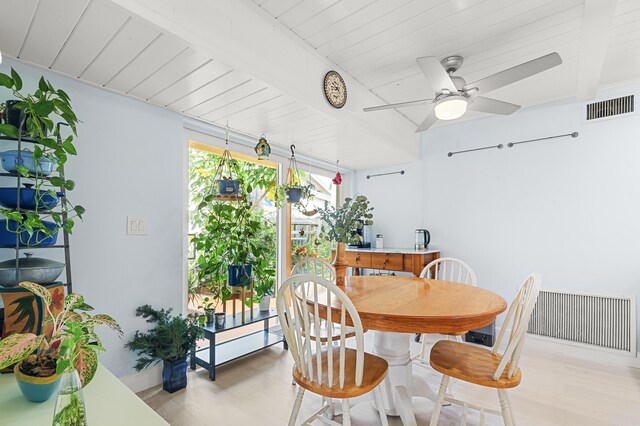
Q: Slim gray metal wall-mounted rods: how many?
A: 3